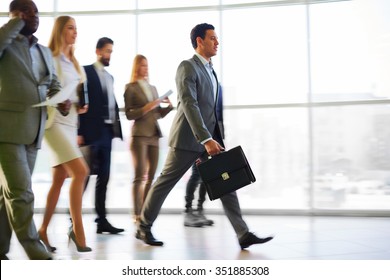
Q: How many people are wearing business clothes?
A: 5